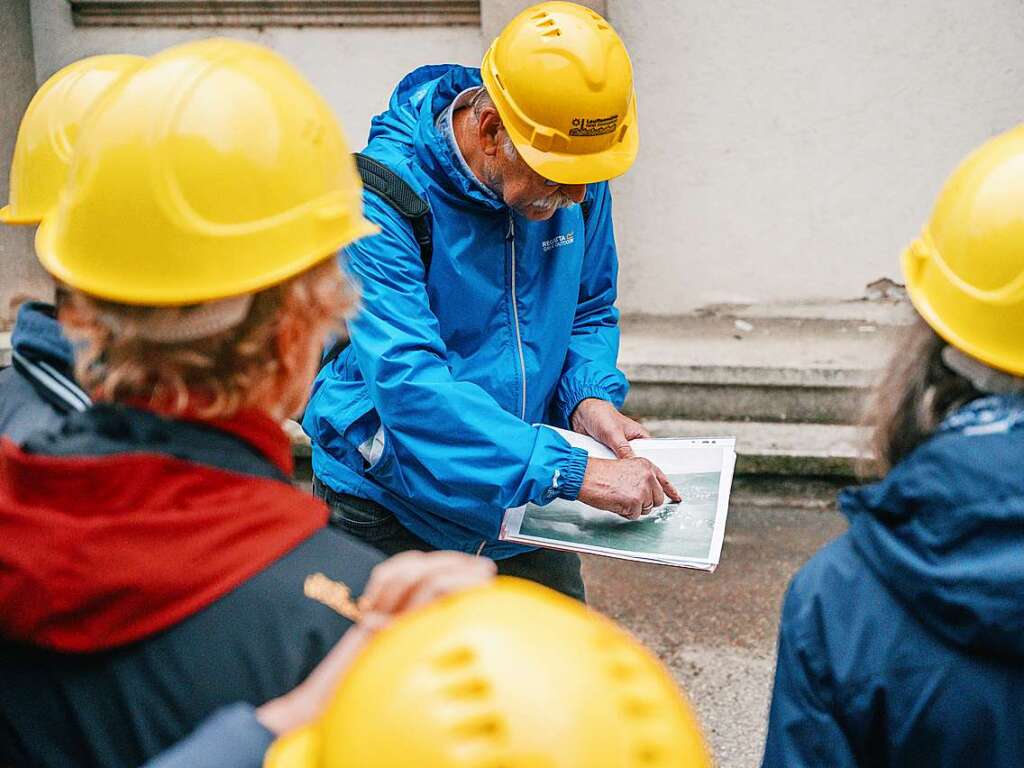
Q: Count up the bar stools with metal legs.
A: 0